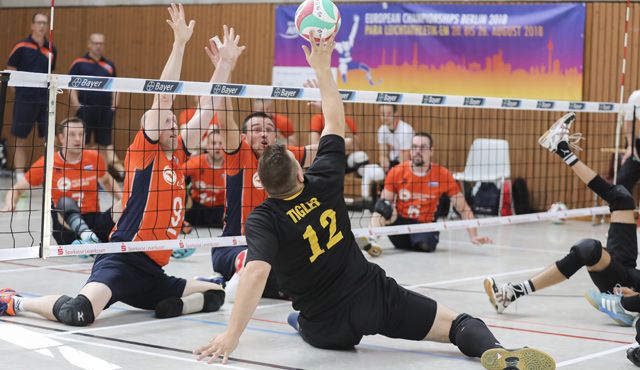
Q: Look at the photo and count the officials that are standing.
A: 2